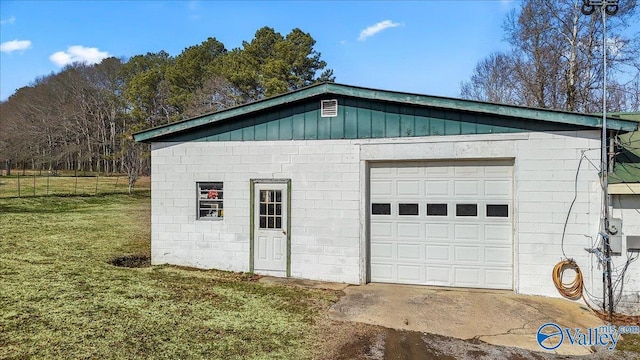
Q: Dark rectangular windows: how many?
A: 5